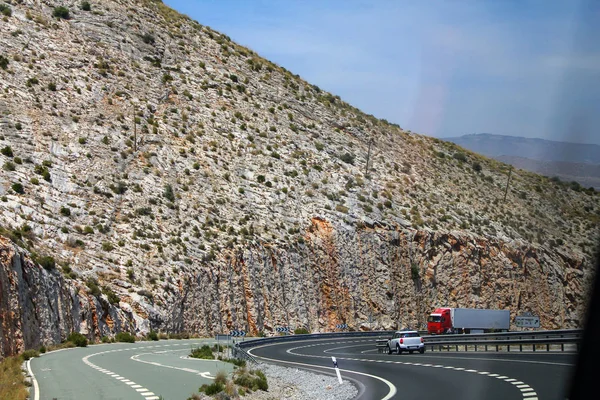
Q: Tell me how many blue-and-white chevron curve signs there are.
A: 3